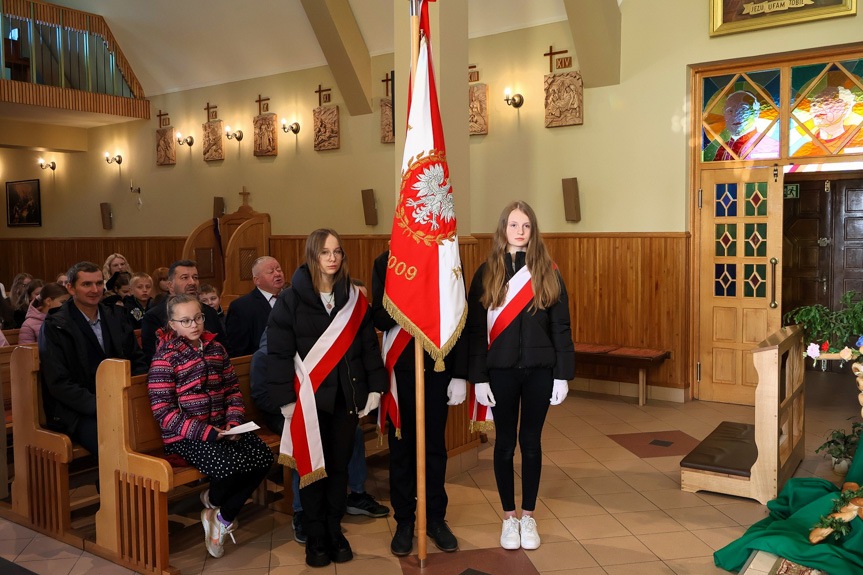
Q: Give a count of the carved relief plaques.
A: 7